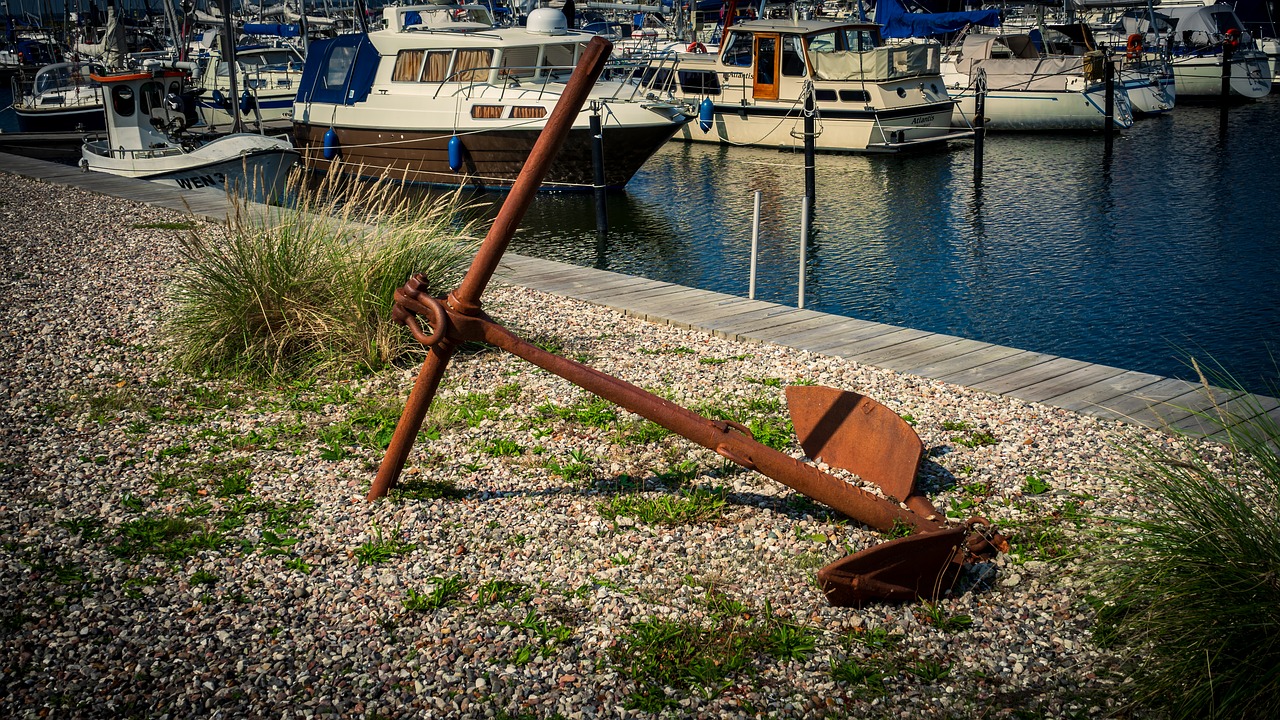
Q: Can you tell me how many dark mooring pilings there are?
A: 5